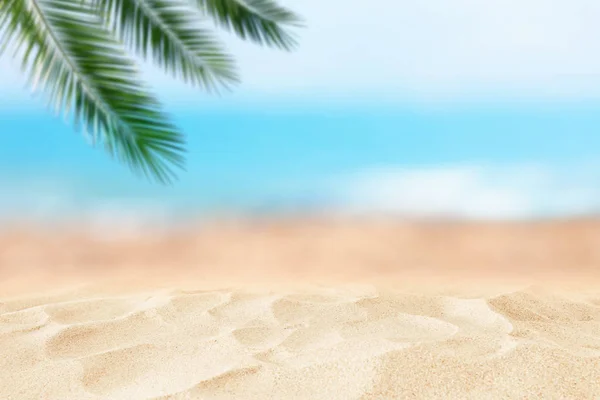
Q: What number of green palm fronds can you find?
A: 3